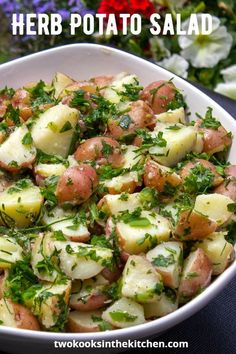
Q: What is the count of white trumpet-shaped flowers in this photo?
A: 3